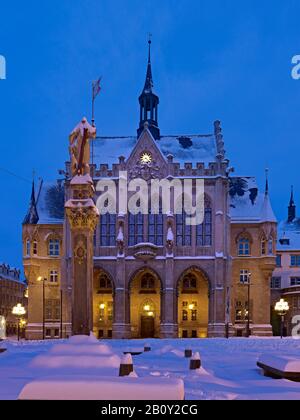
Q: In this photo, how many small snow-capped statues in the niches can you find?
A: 2